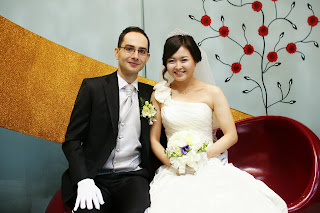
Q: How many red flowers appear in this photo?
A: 9